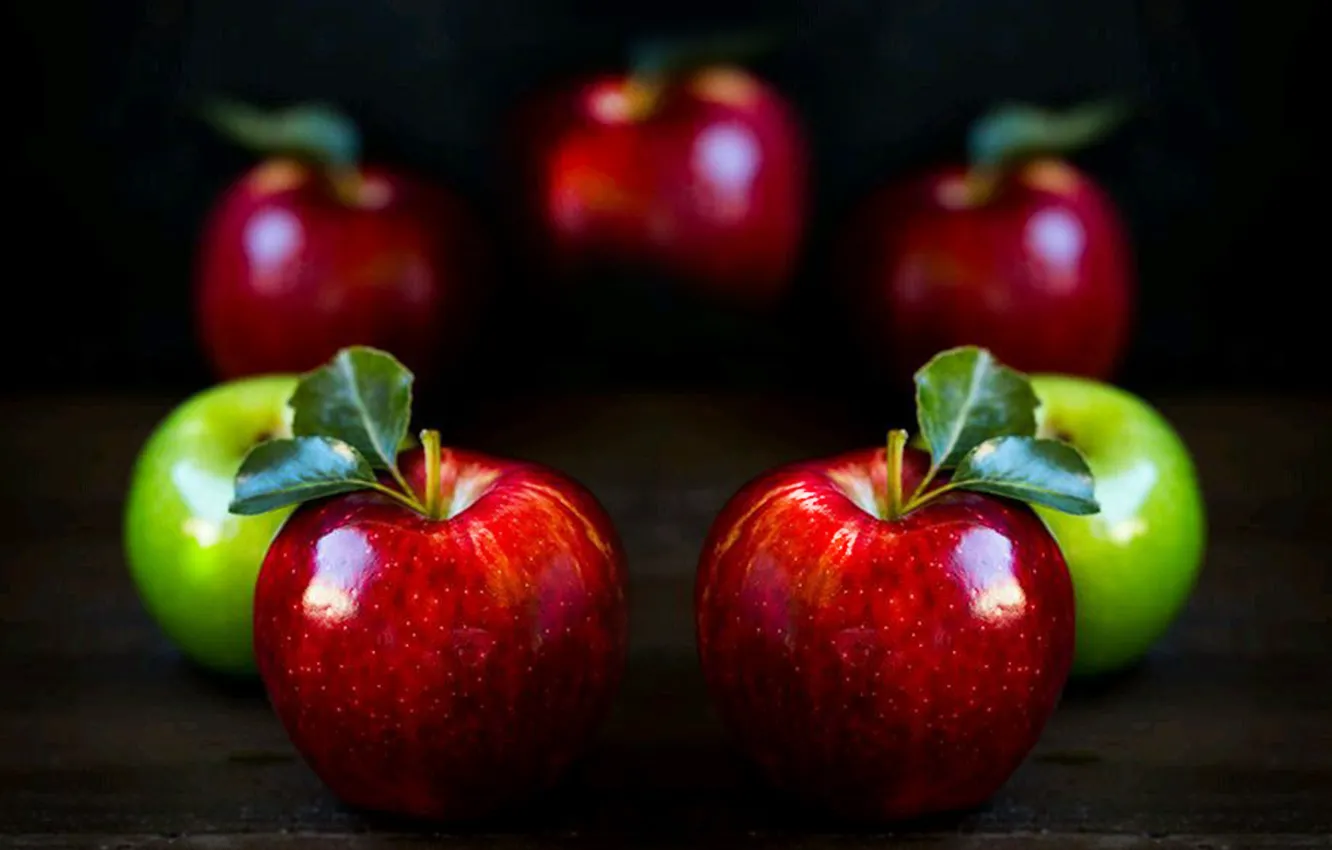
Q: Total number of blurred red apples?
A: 3